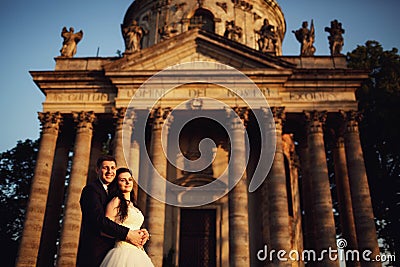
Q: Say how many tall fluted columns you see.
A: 8